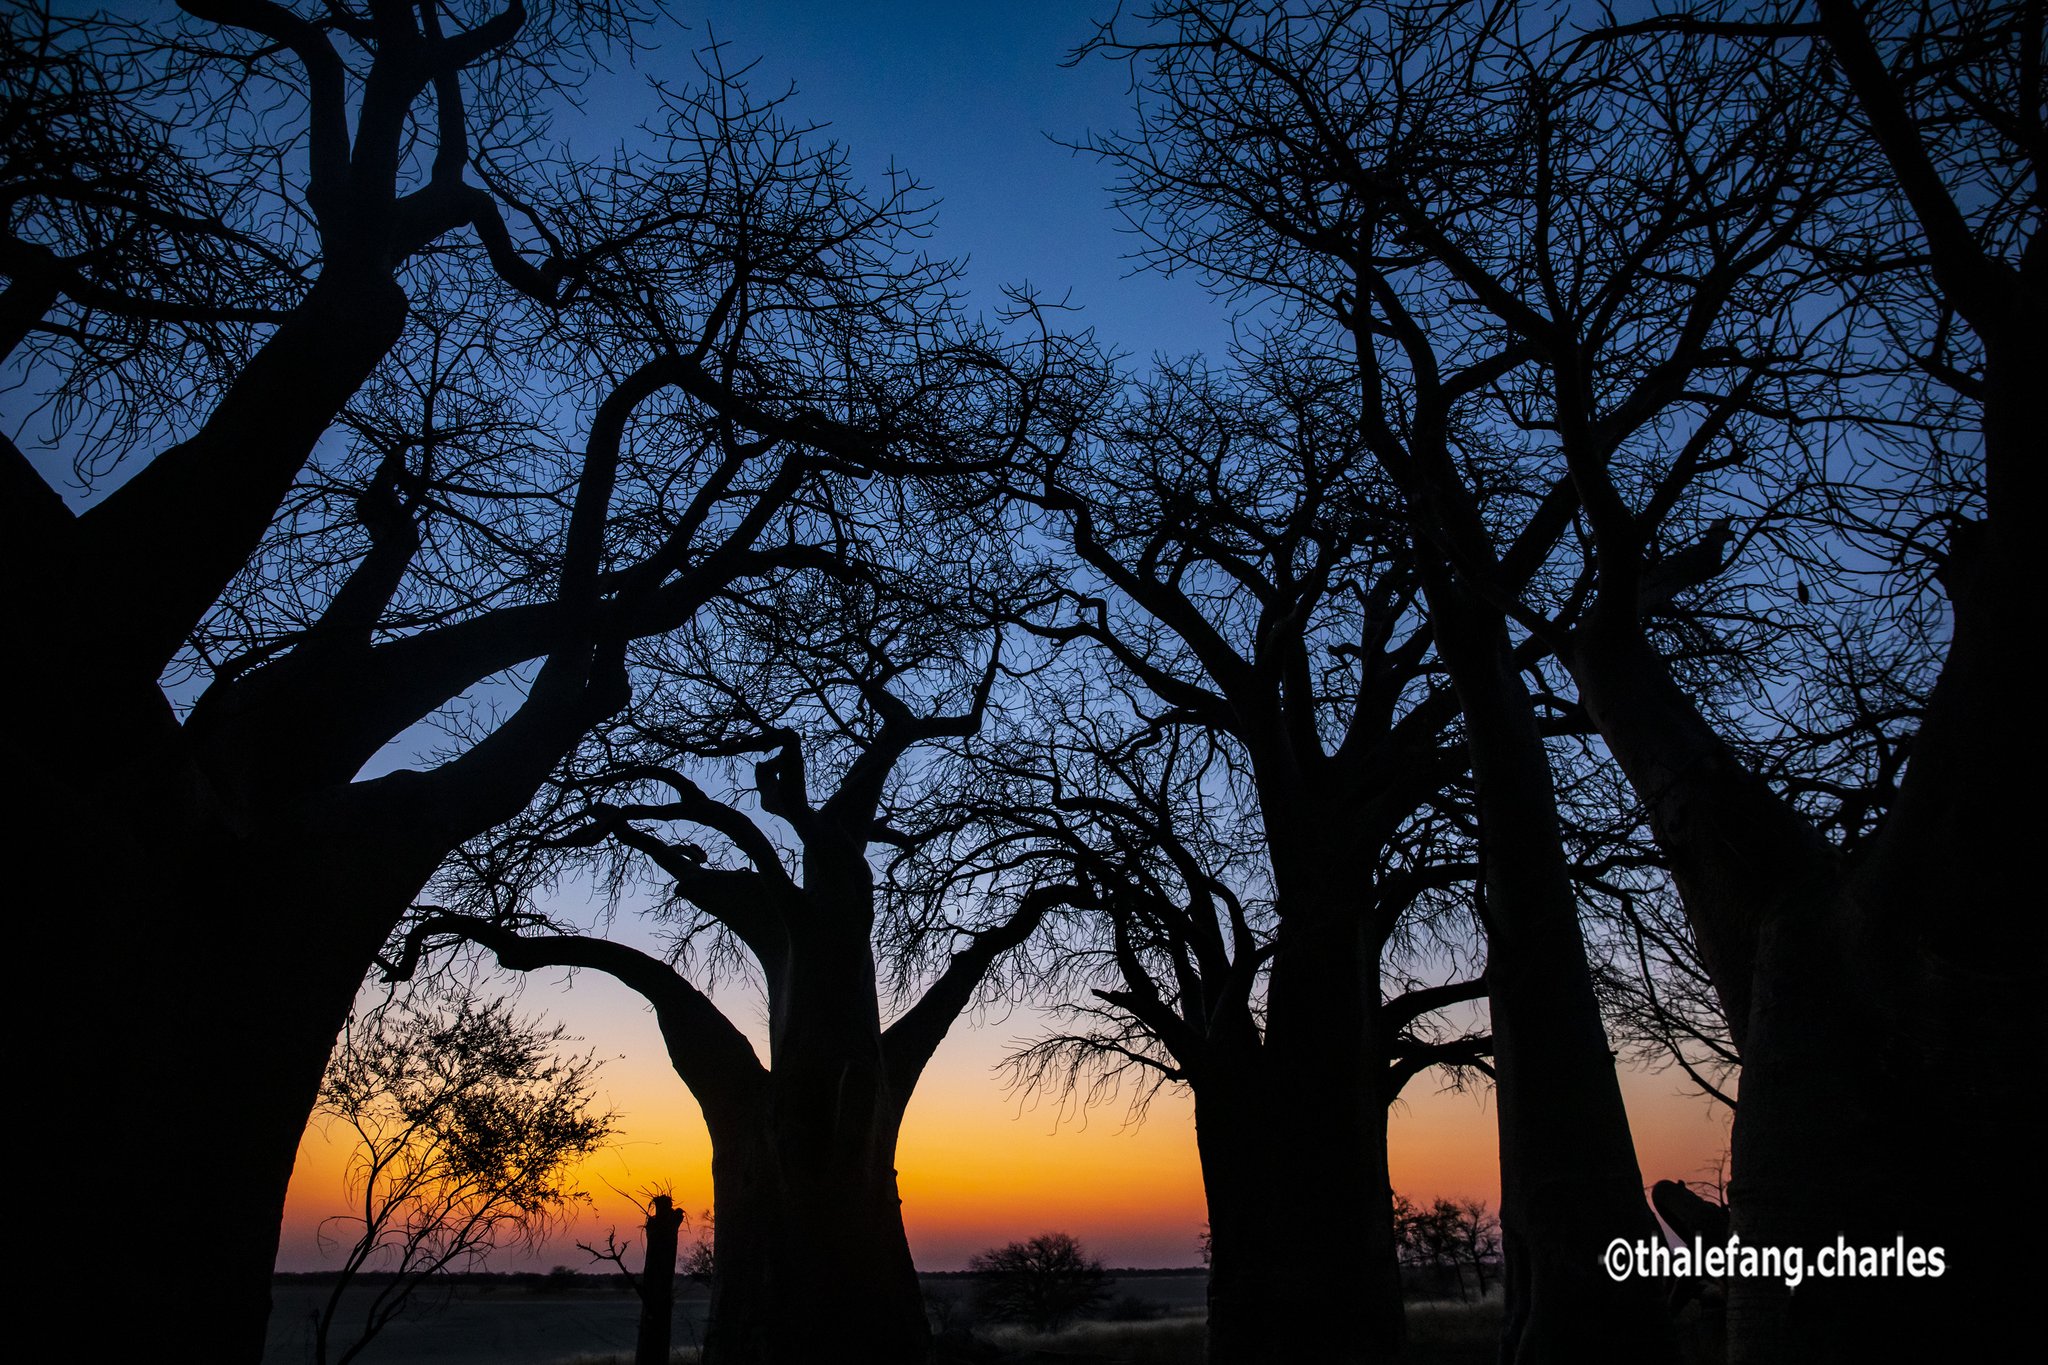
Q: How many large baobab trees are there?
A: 5